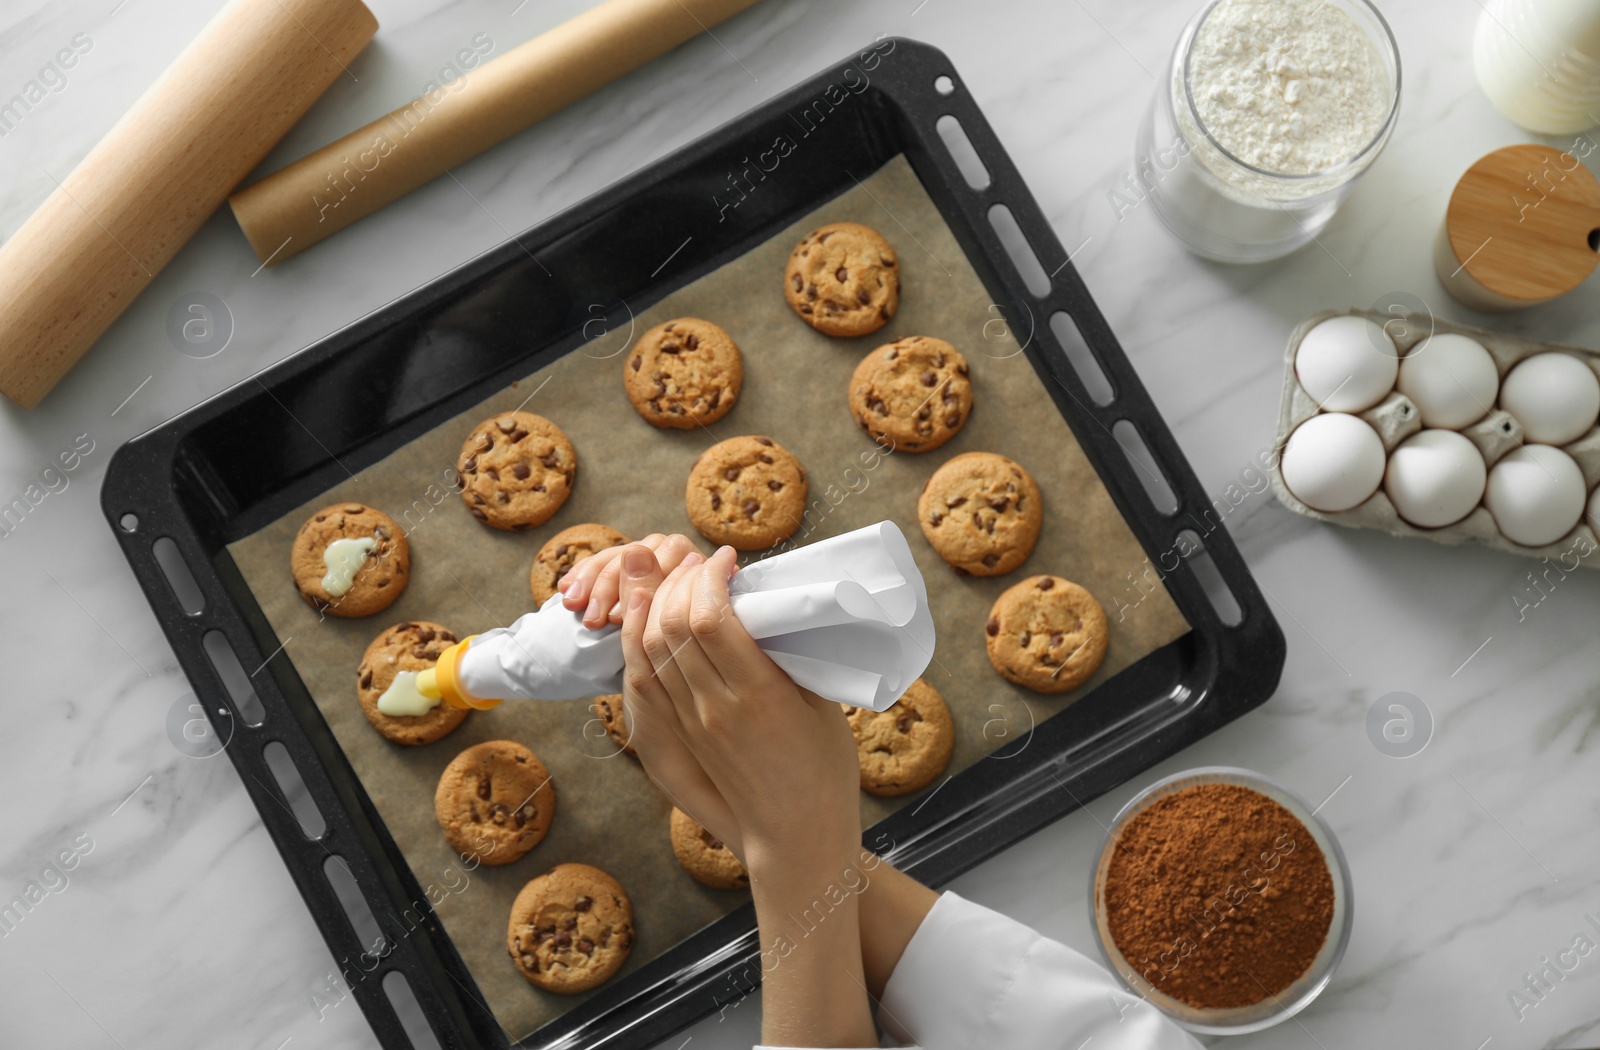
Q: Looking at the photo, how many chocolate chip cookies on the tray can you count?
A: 15